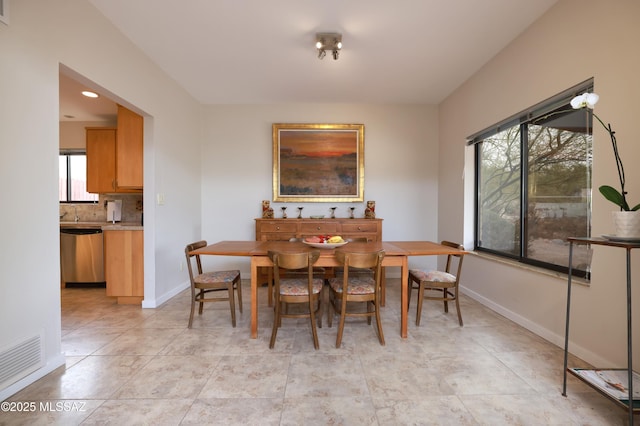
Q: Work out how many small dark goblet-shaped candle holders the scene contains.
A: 4